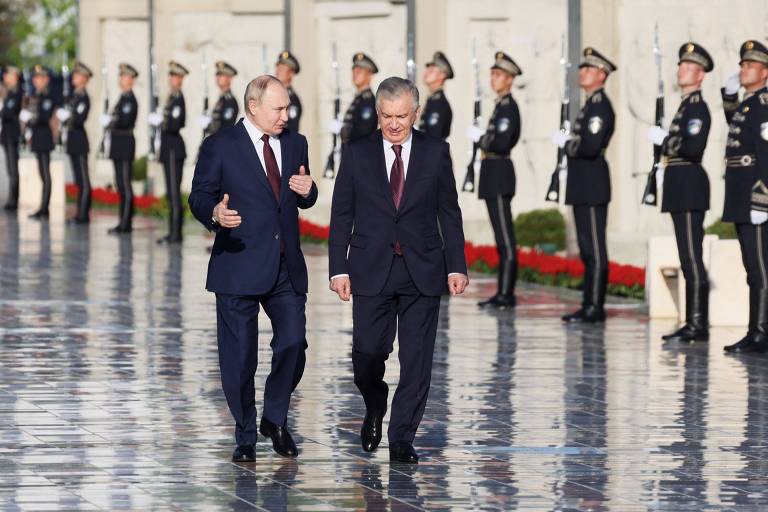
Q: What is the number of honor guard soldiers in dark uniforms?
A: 13